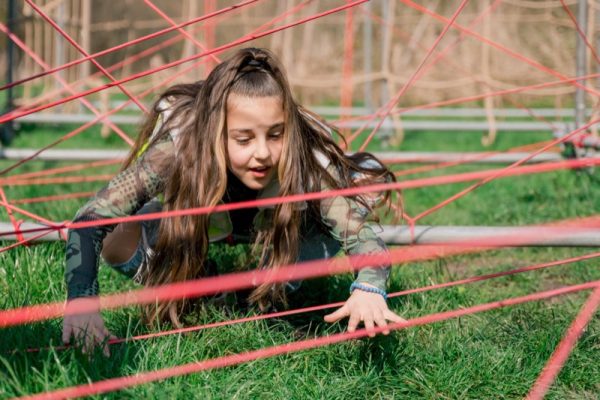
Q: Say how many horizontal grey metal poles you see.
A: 4